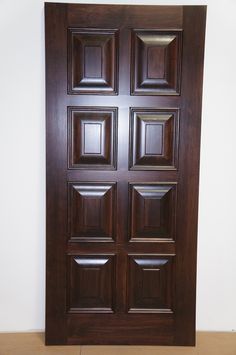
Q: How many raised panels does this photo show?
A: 8